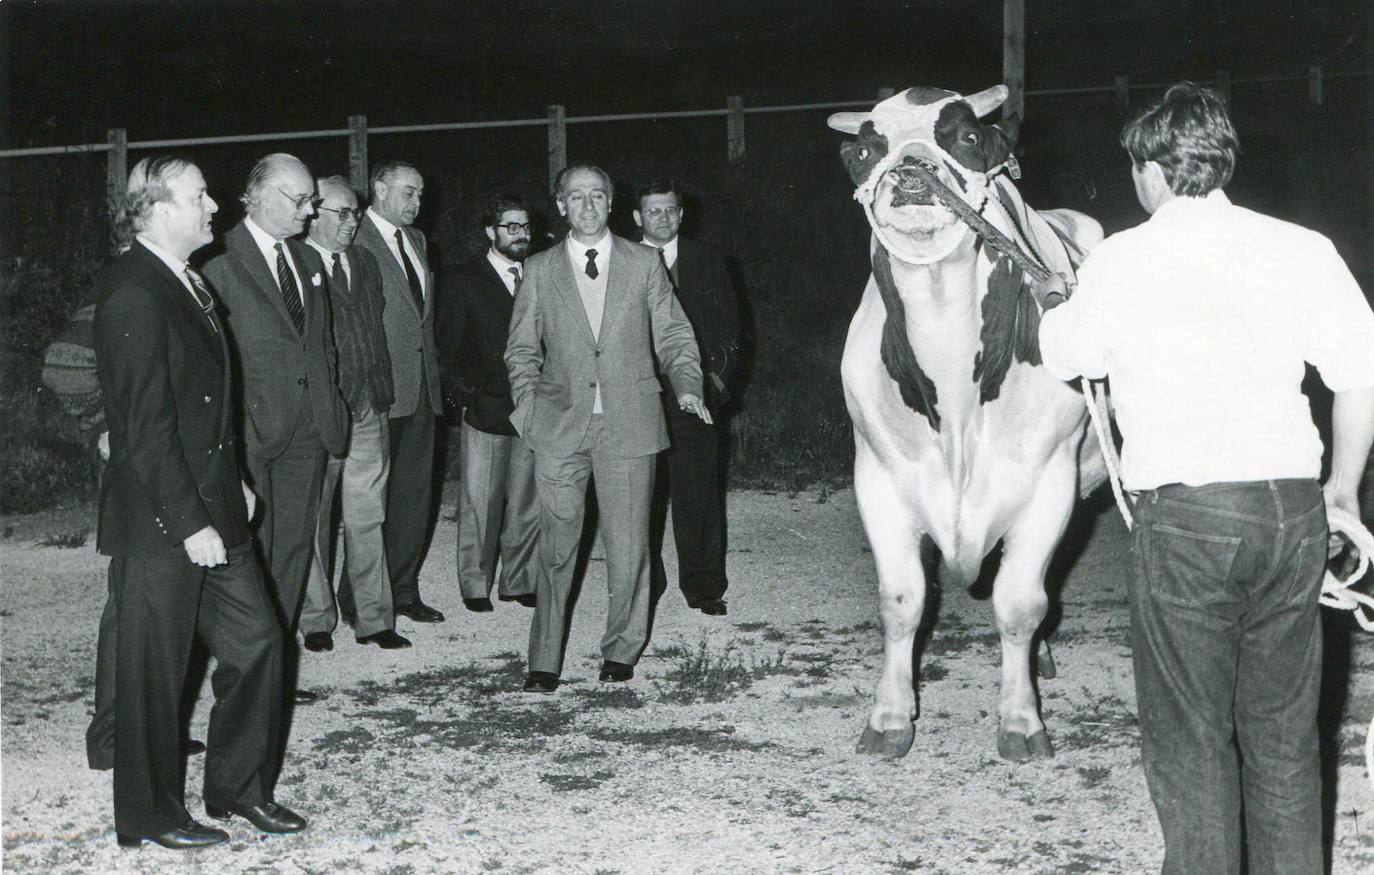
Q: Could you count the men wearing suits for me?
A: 7